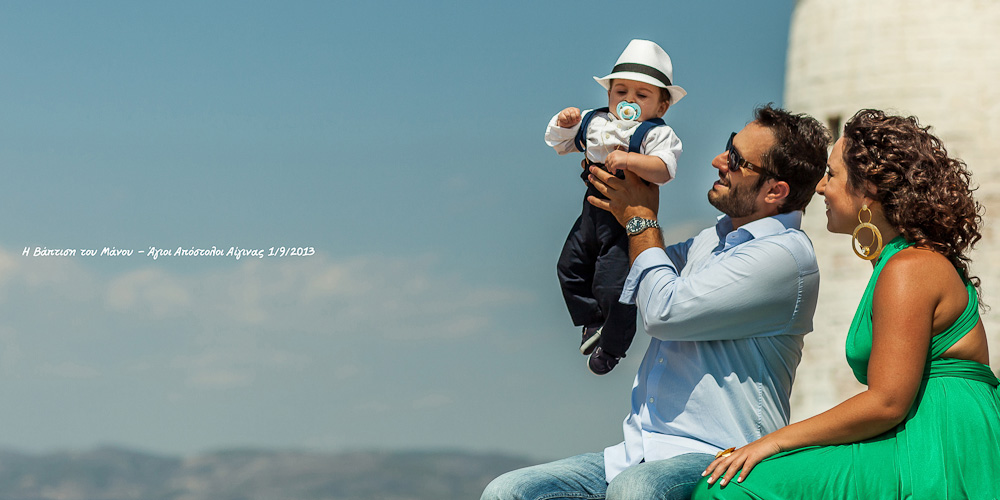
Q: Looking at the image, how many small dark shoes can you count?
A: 2